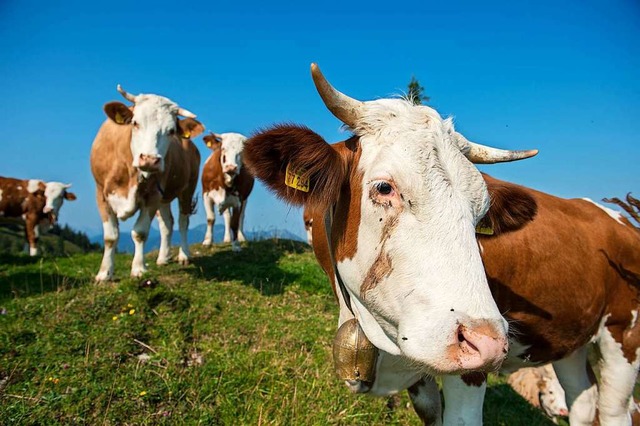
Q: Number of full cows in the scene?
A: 2